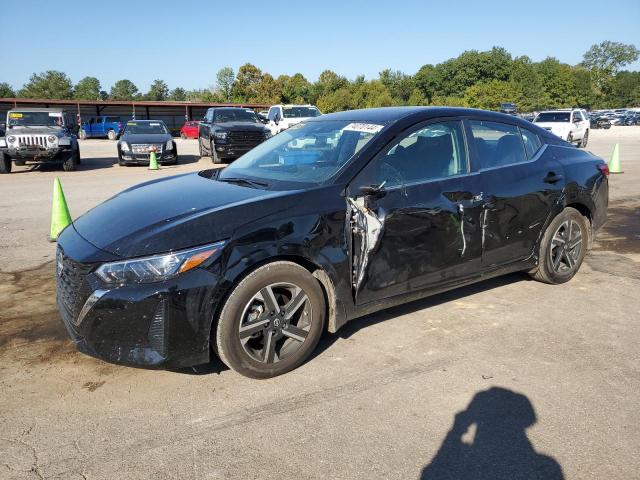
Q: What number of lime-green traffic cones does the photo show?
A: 3